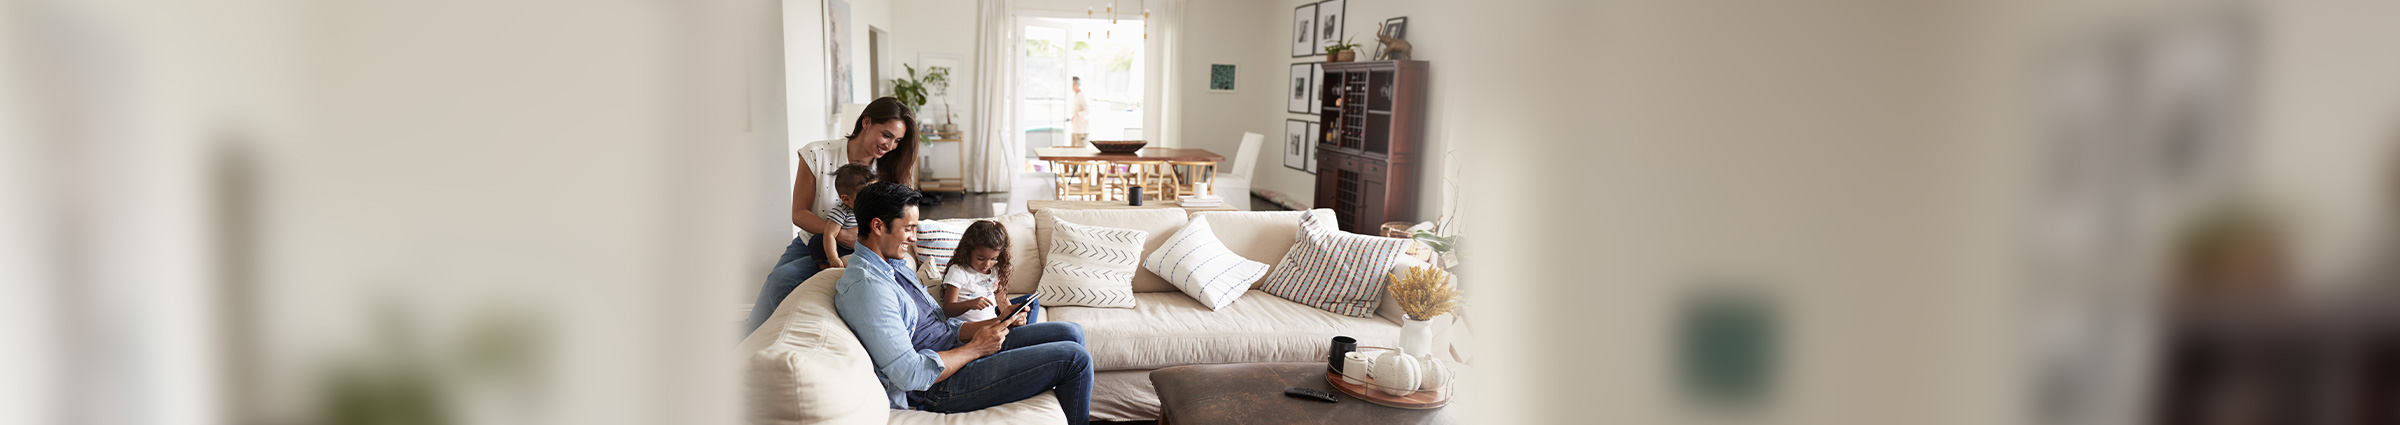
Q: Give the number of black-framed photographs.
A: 7